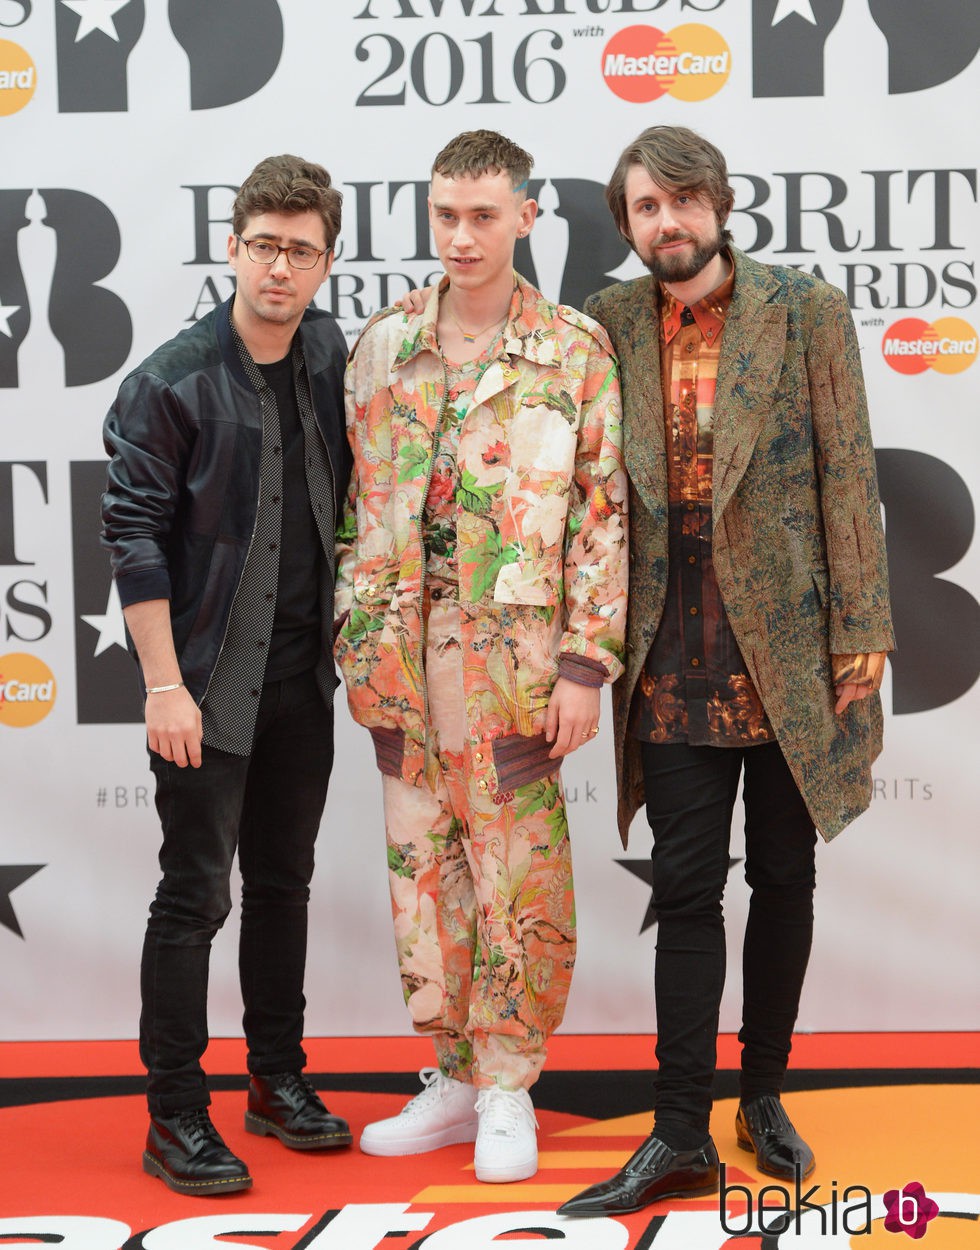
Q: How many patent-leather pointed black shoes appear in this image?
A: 2